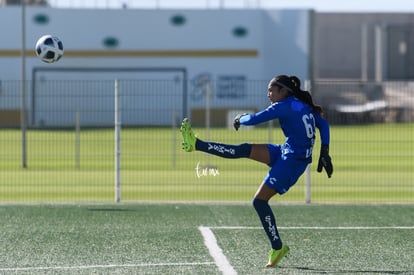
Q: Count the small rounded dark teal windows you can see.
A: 4